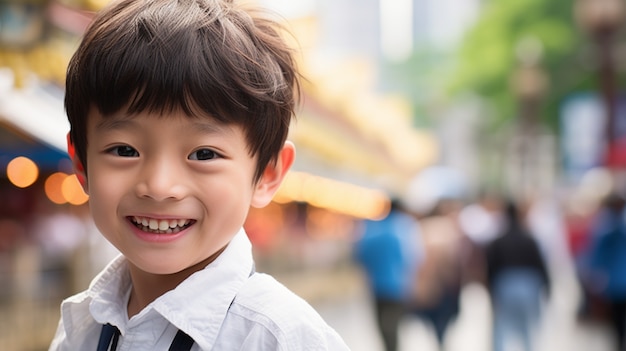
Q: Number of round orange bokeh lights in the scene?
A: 3